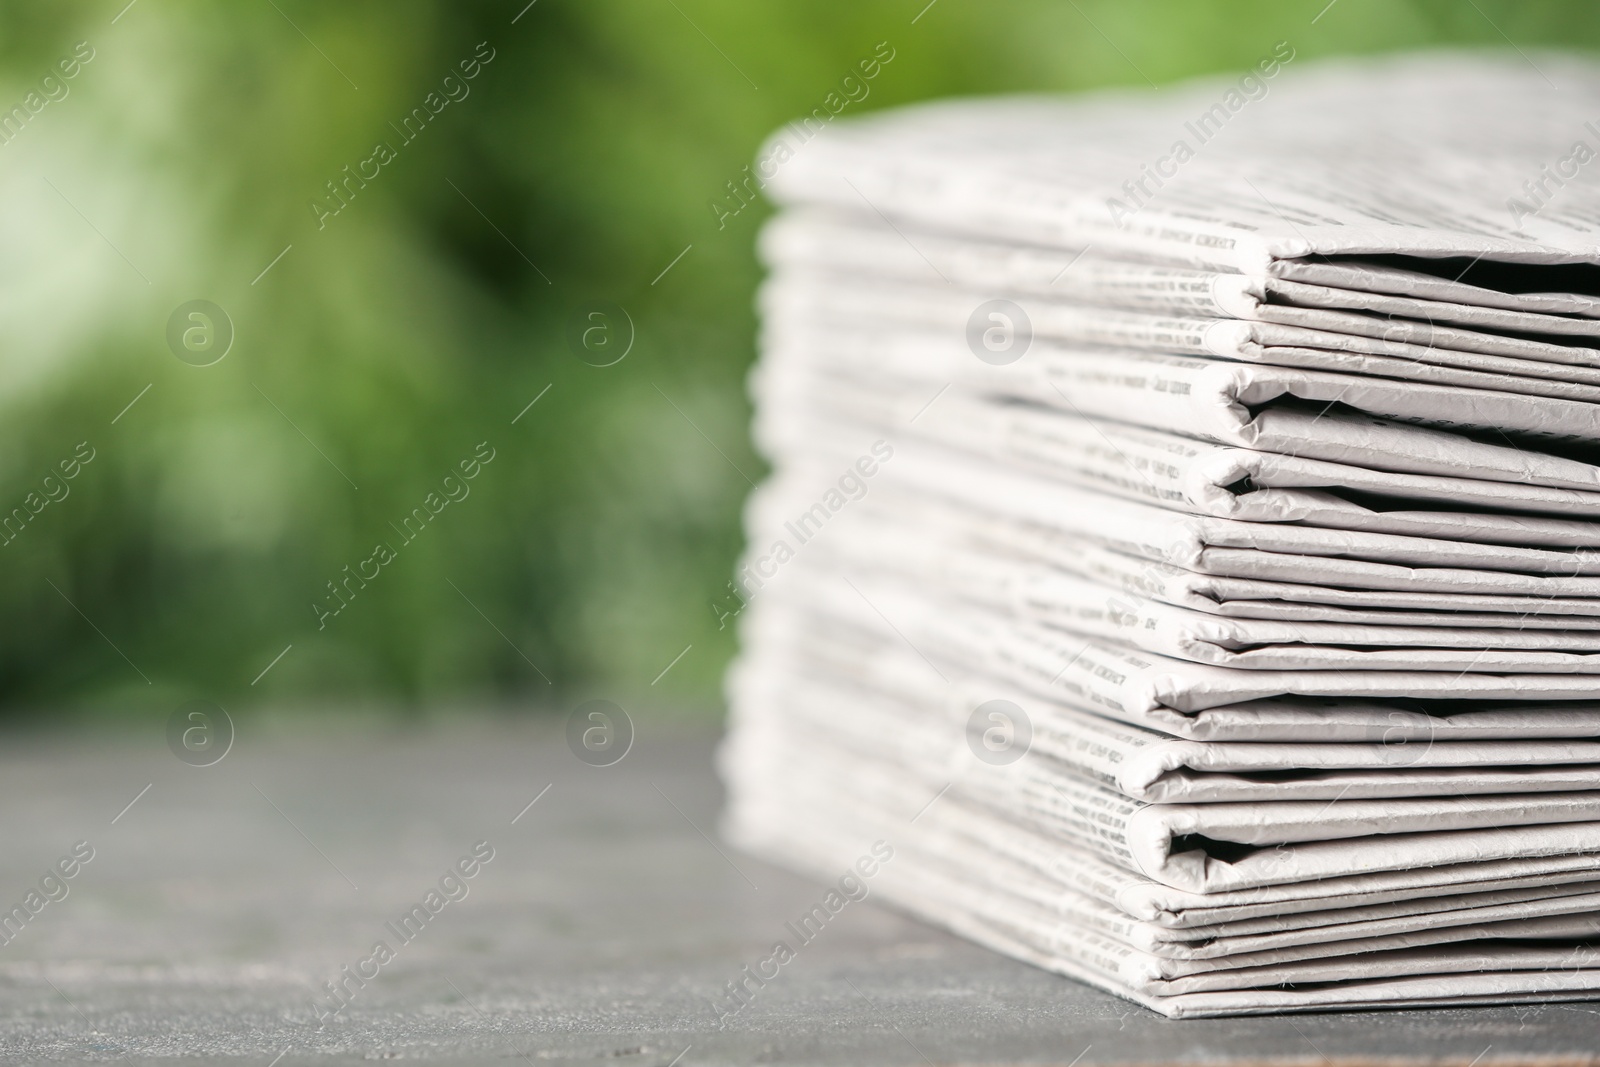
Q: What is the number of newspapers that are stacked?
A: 15